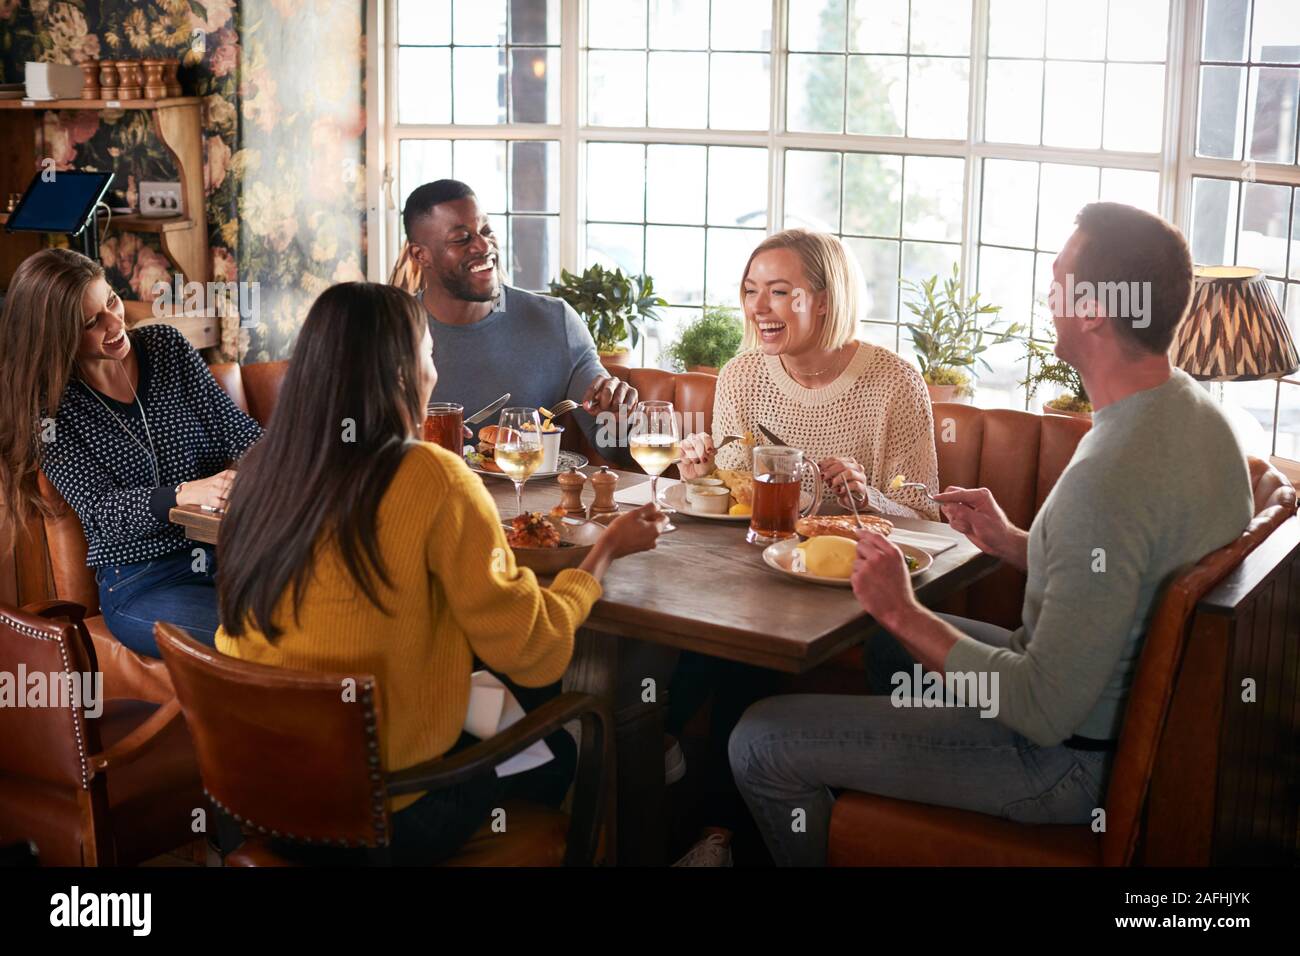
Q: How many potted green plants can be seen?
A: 4